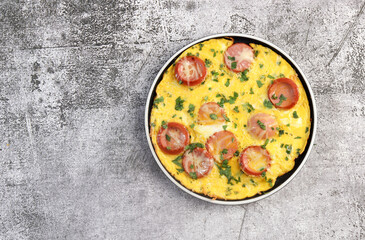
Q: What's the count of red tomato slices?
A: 9